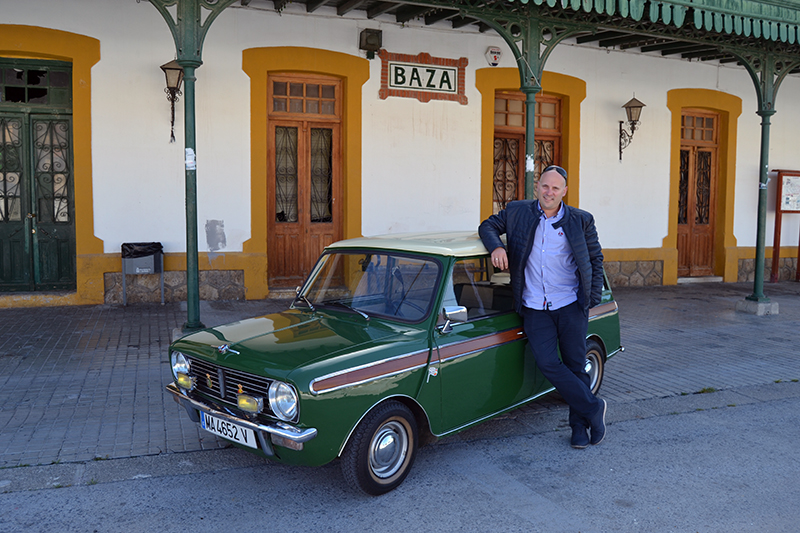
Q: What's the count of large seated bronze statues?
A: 0